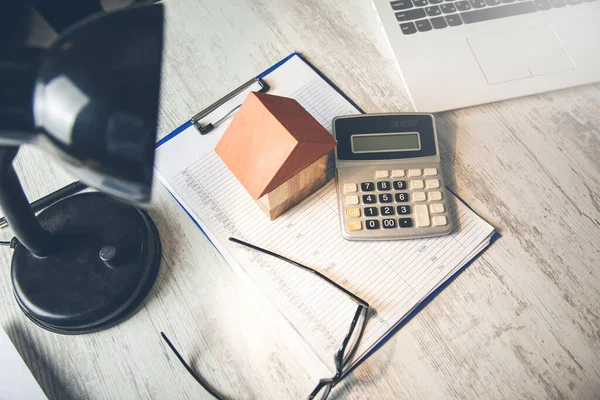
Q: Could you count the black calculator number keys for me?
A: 11